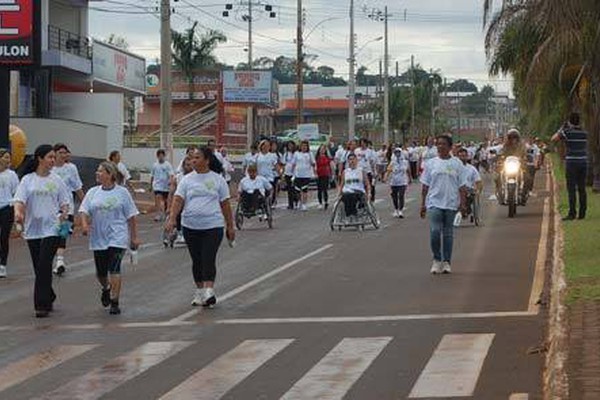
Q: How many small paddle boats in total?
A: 0